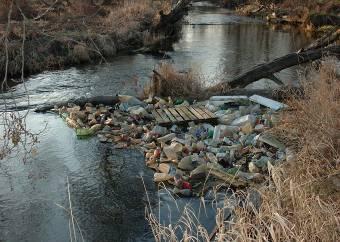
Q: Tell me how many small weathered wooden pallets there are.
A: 1